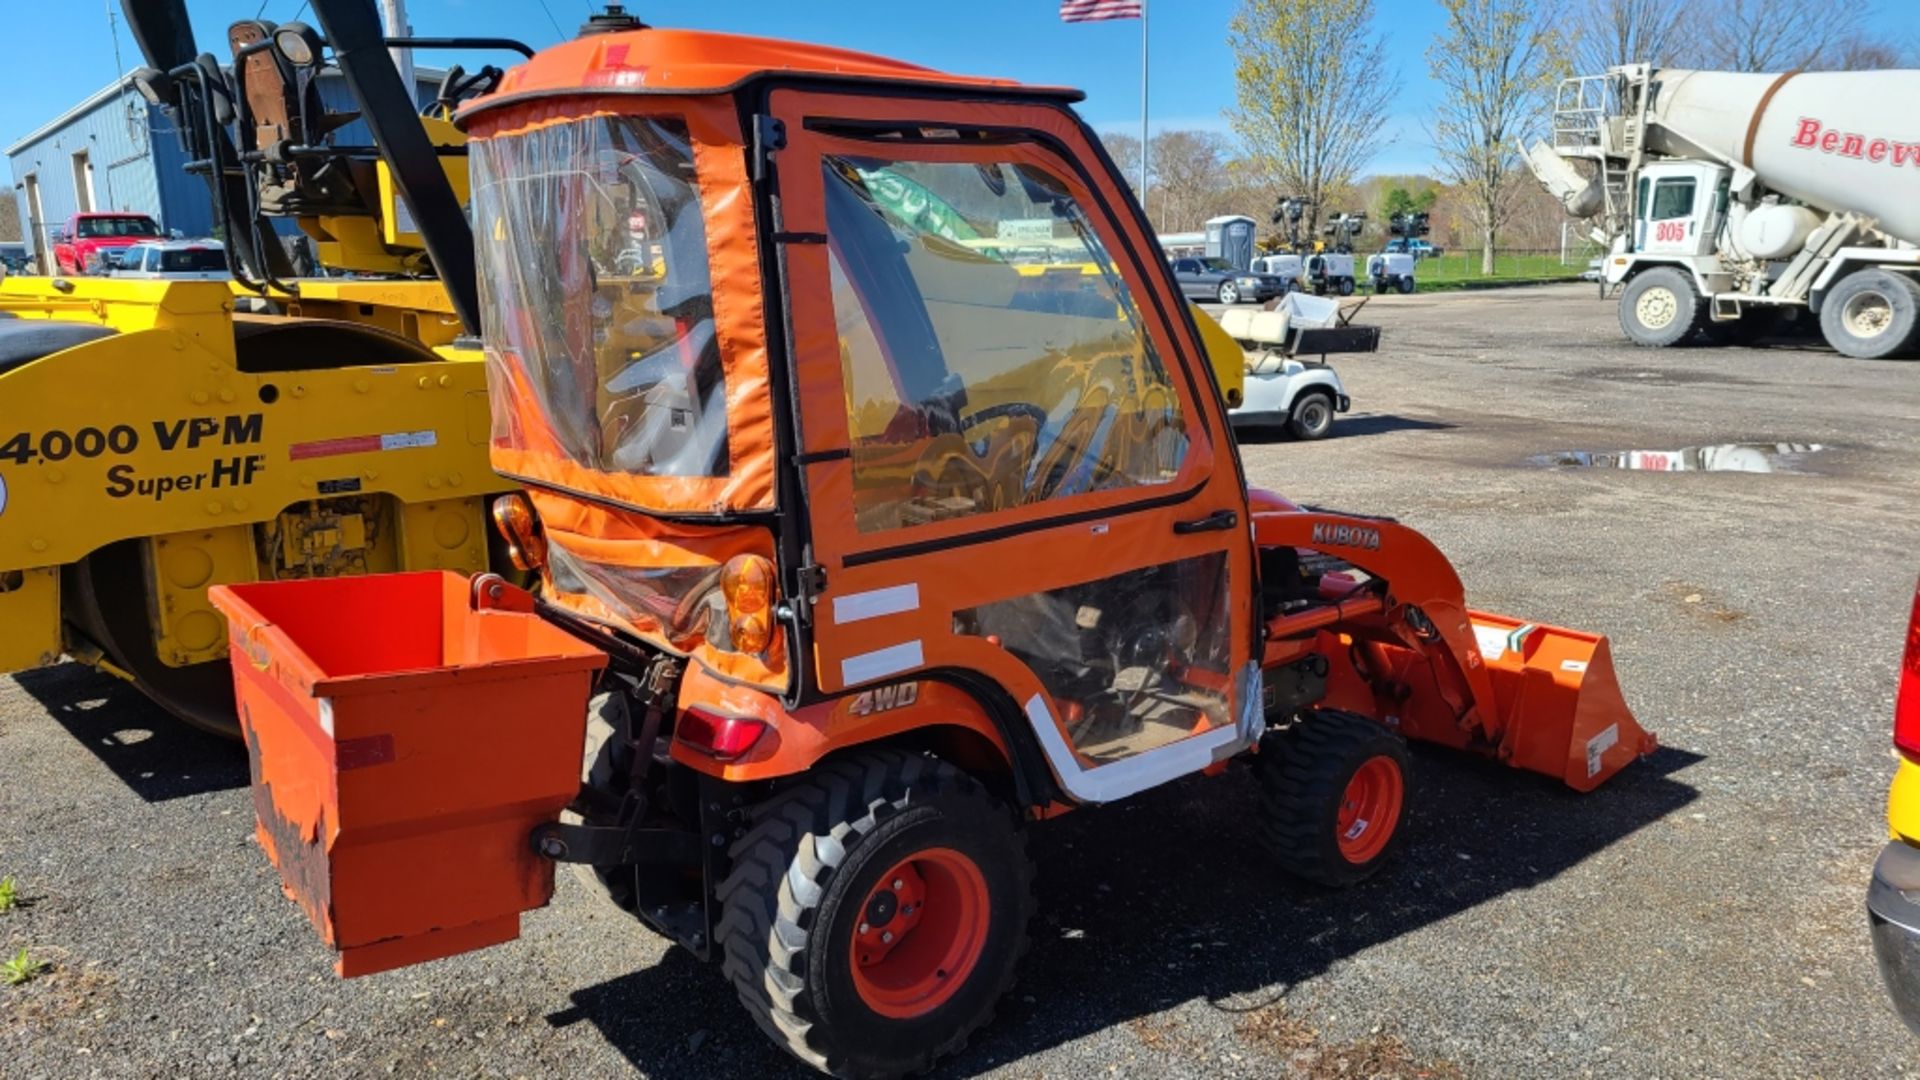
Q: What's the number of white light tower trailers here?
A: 3